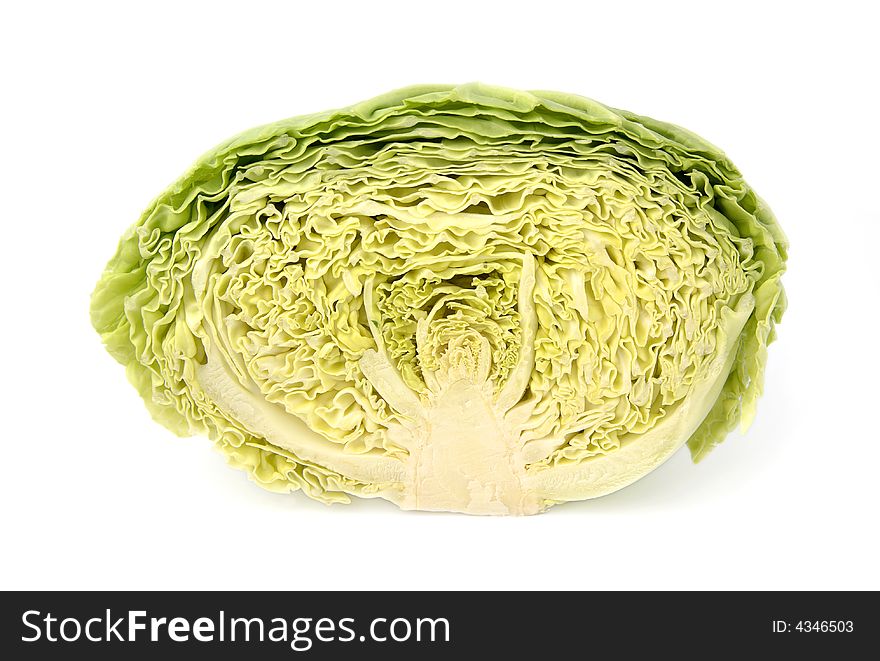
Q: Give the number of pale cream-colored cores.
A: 1